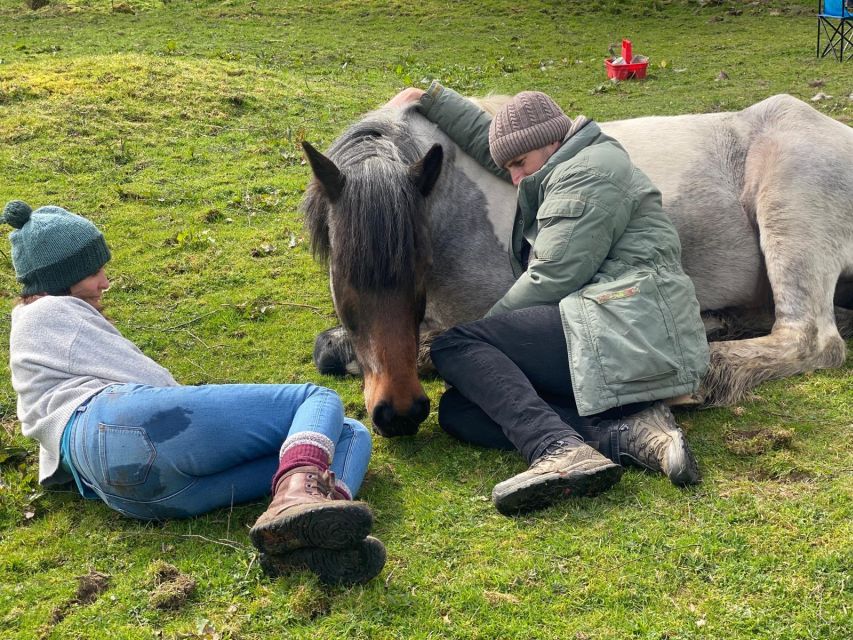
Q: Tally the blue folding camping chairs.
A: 1